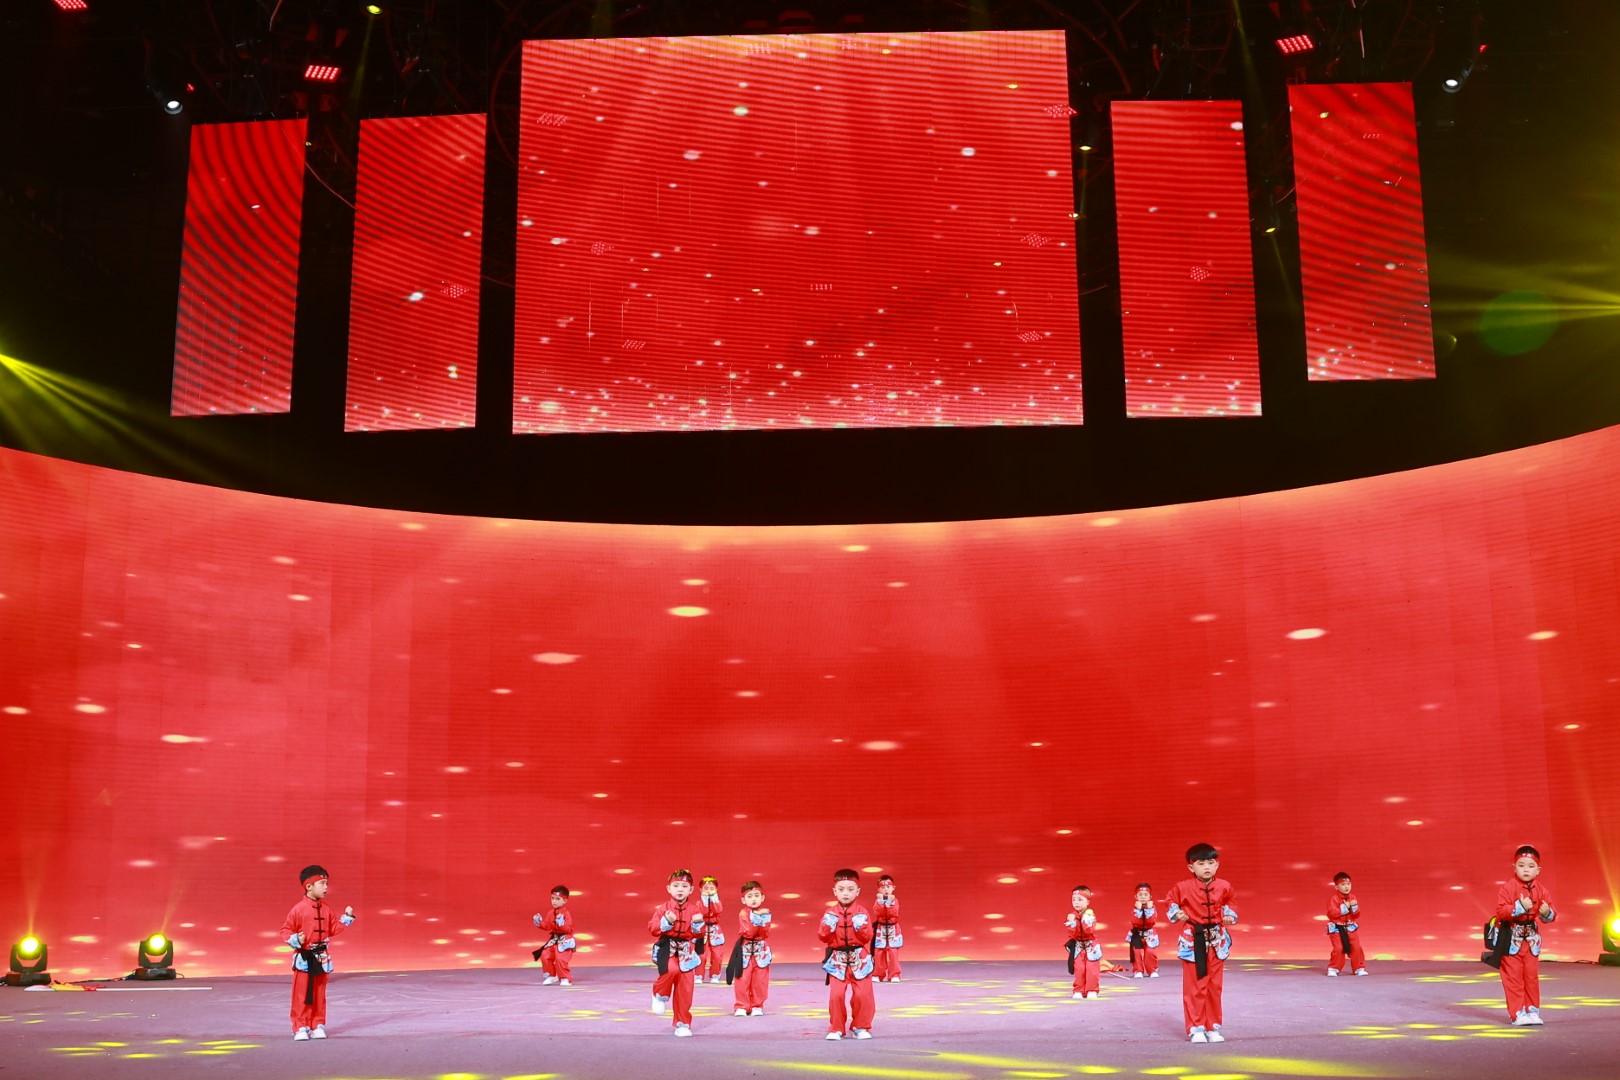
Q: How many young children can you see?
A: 12